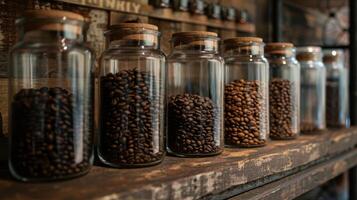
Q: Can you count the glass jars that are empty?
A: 1